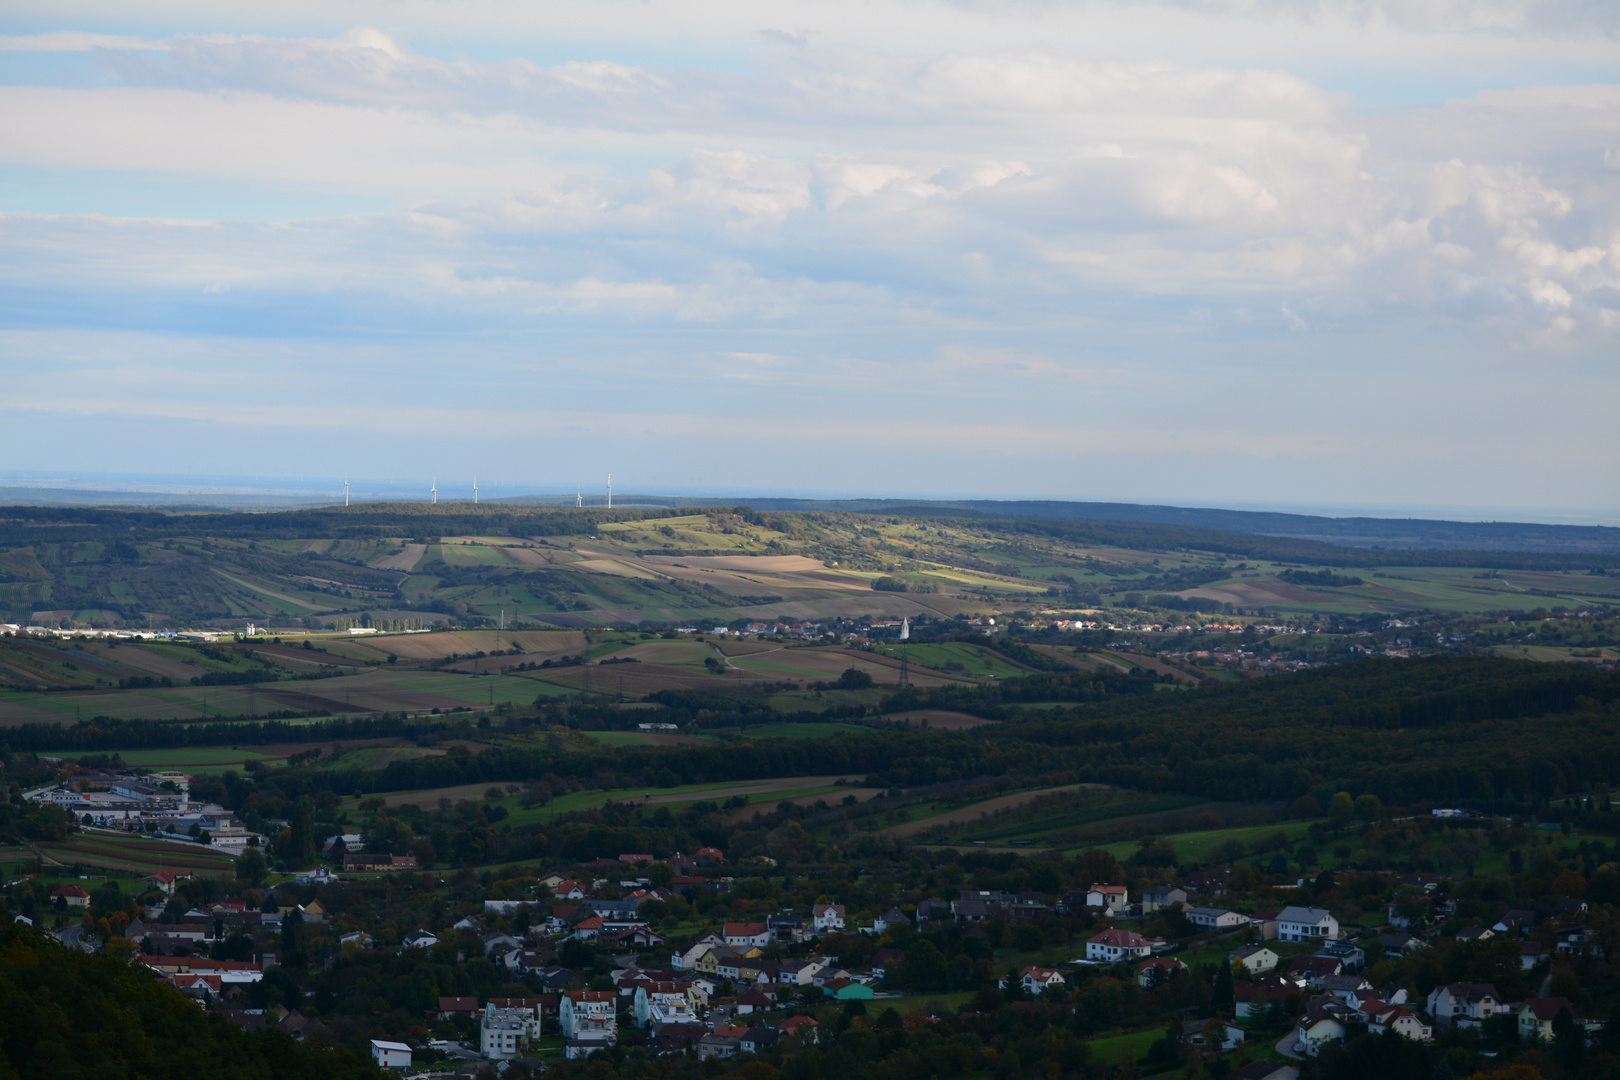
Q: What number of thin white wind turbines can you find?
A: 5